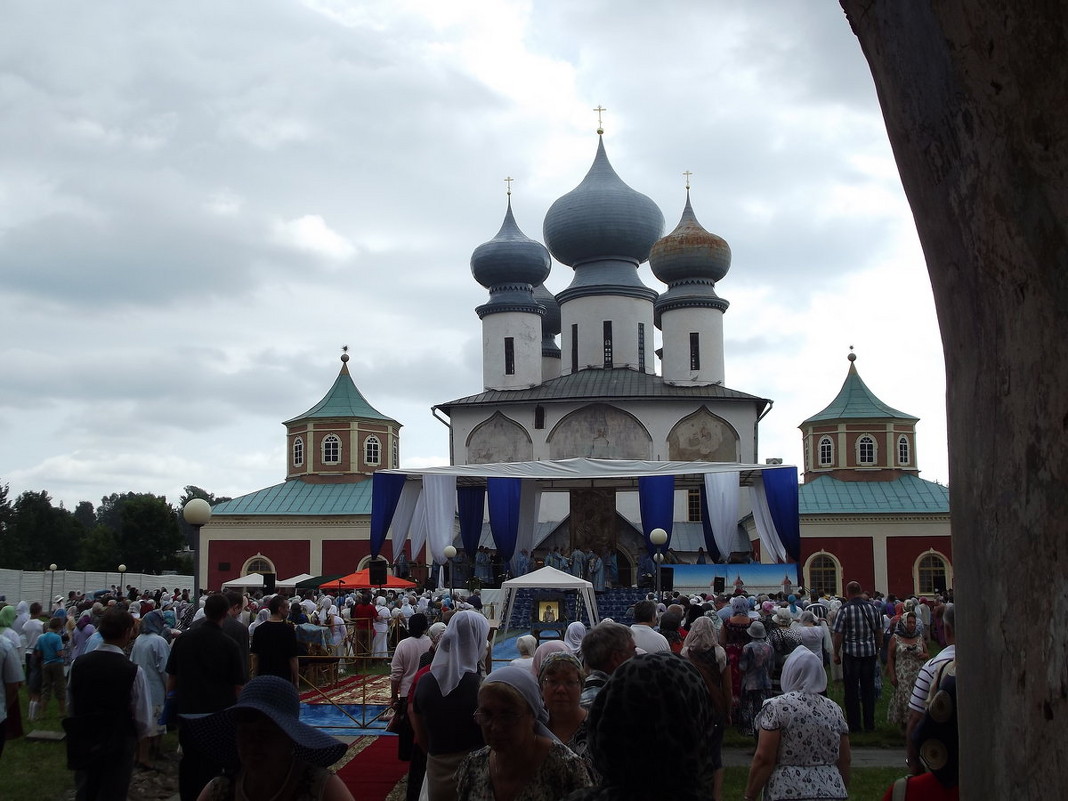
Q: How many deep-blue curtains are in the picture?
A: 6